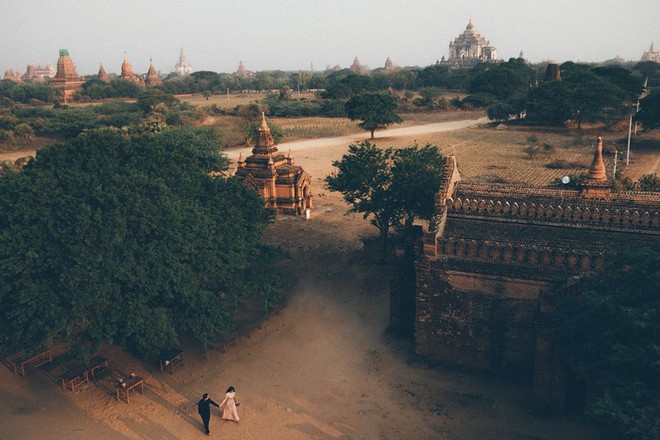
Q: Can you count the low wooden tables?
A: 5